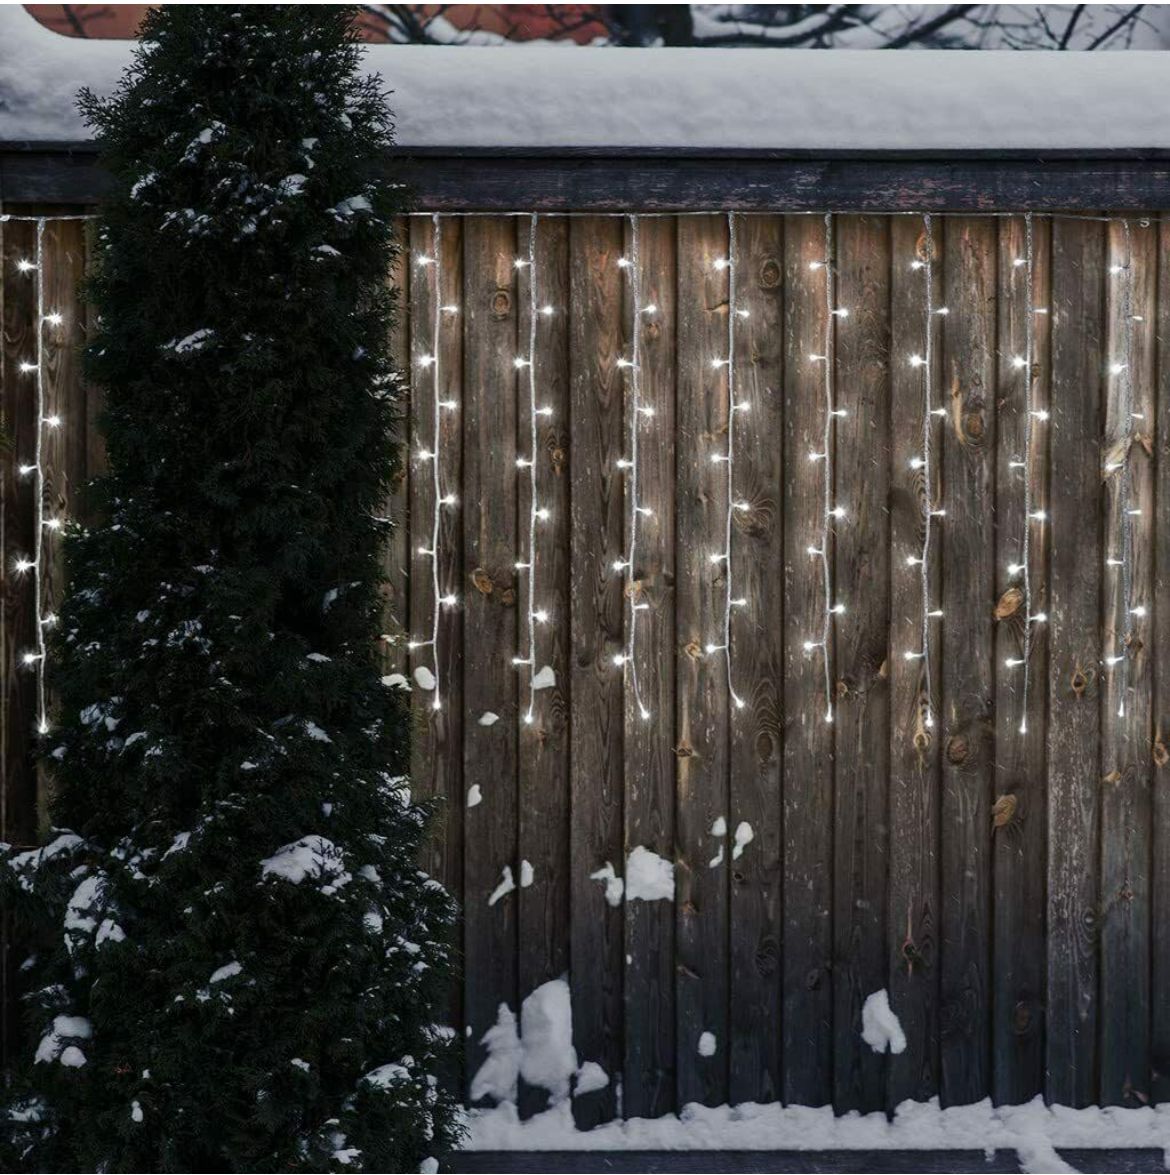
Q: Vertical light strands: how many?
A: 9